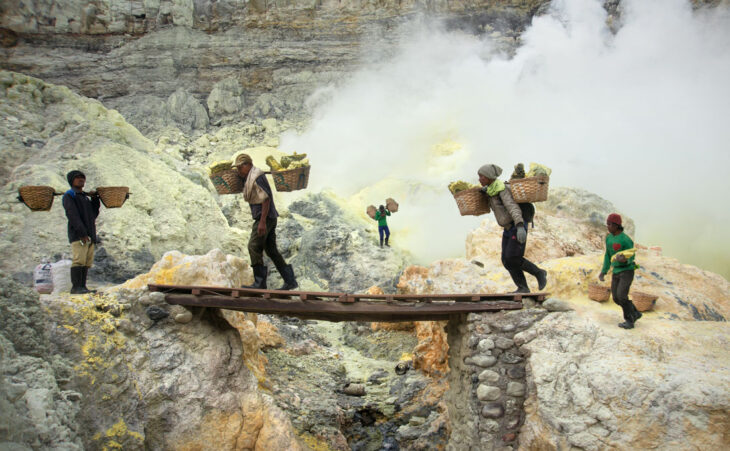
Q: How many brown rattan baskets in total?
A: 10